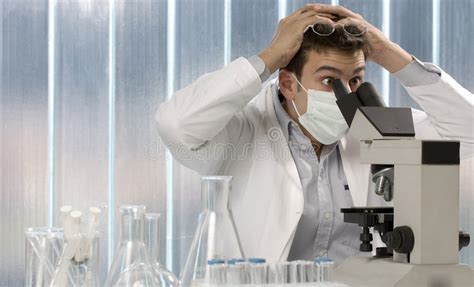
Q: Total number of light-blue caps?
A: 4